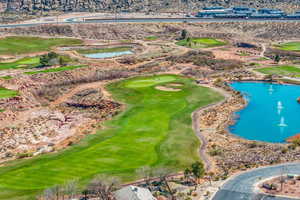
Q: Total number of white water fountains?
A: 3